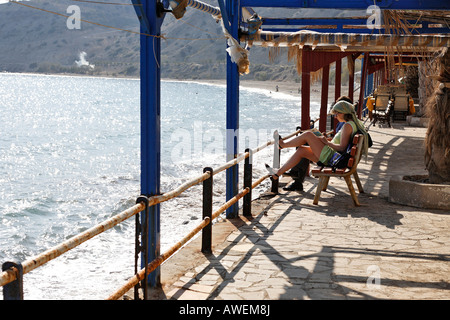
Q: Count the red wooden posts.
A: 5